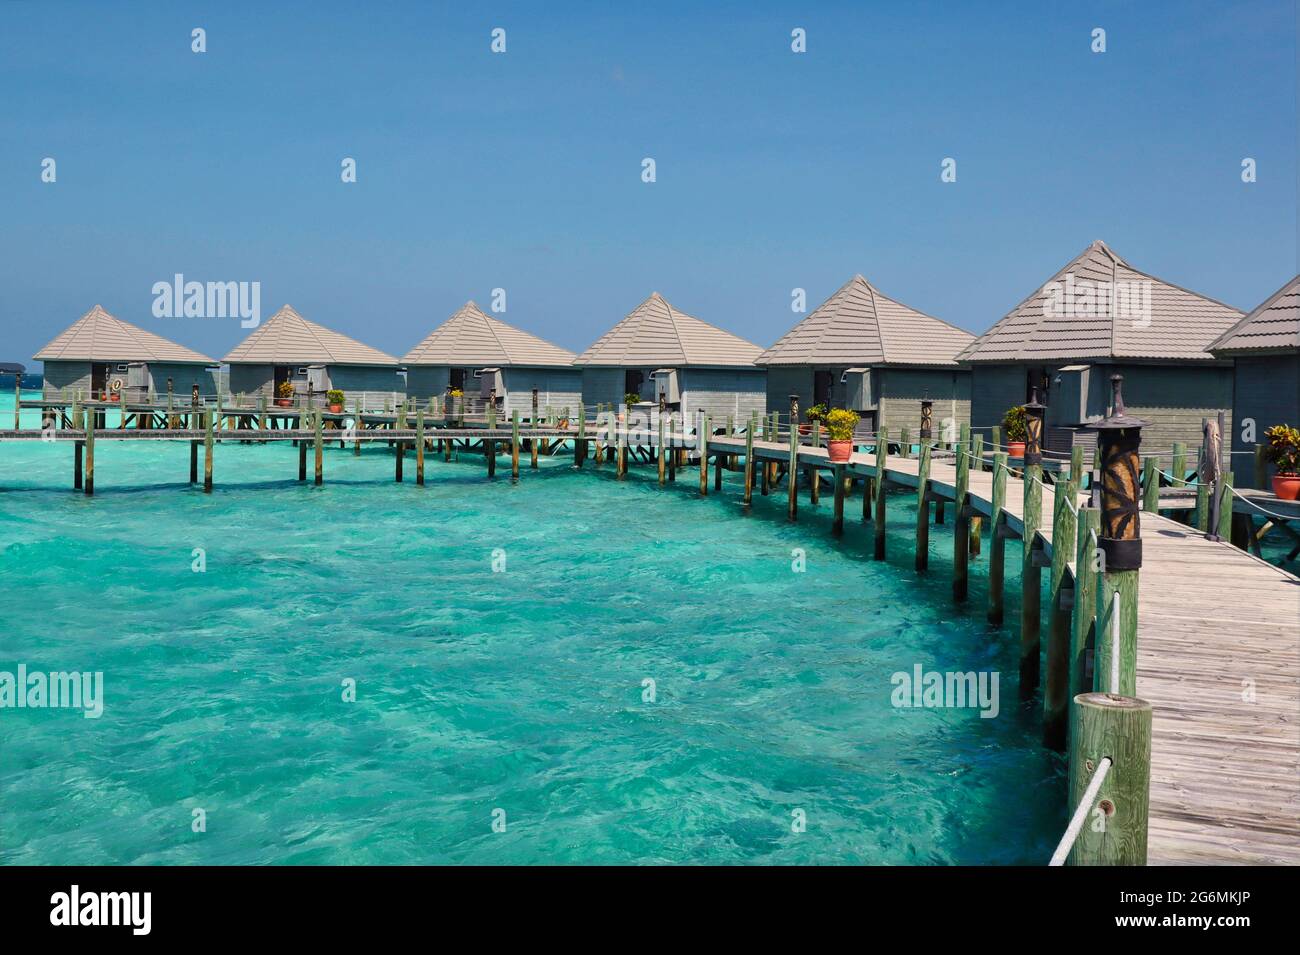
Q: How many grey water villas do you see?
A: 7